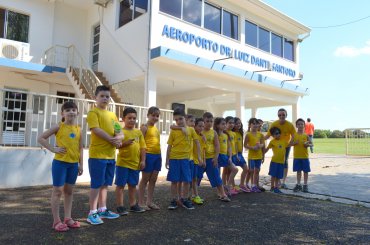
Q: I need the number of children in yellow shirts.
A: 15